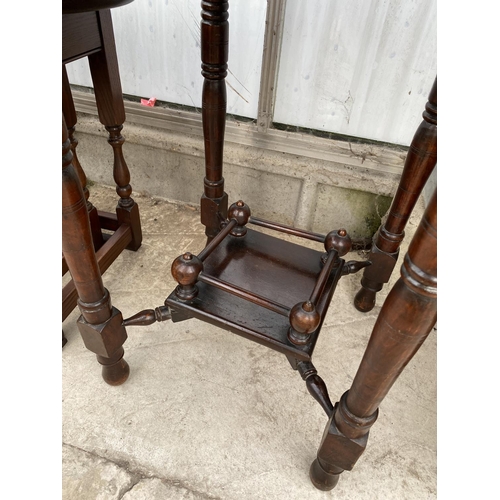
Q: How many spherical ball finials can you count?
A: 4